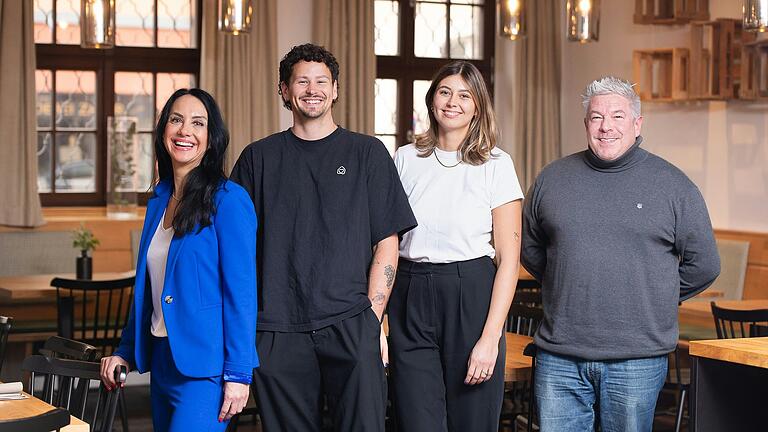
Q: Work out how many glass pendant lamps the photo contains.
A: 5